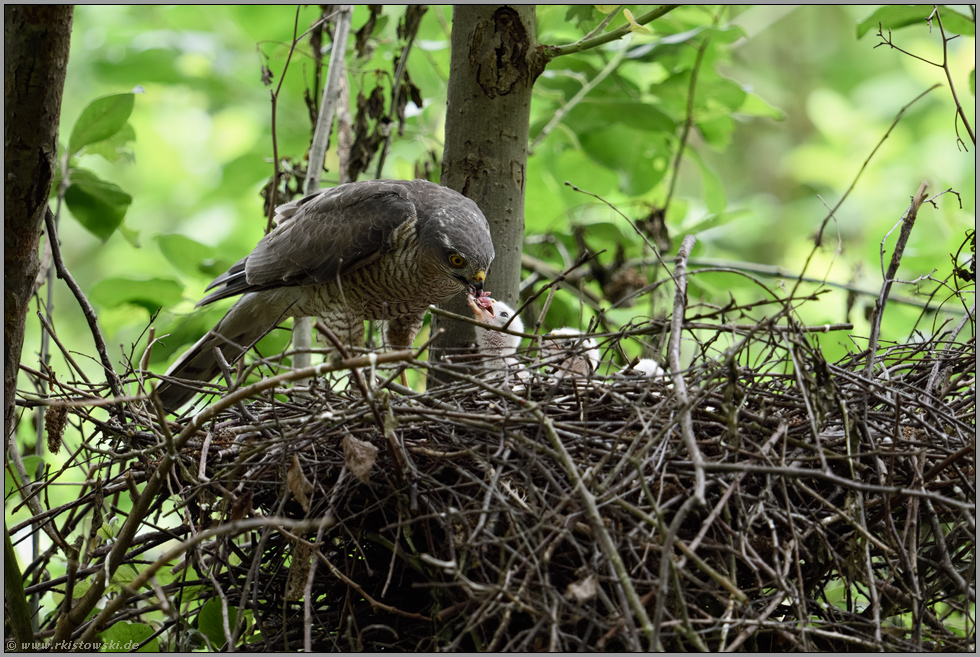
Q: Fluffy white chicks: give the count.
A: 3